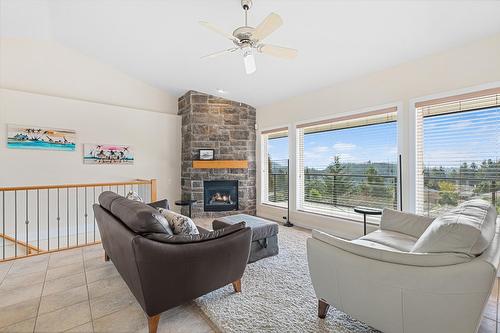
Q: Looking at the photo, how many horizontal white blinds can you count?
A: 3